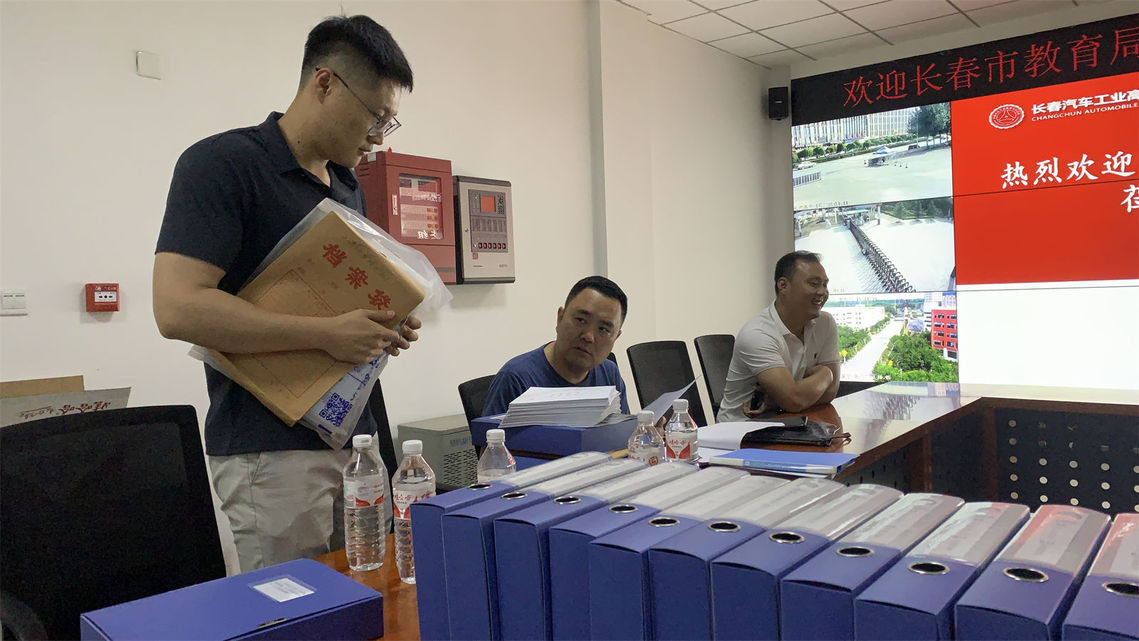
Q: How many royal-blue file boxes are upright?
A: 11